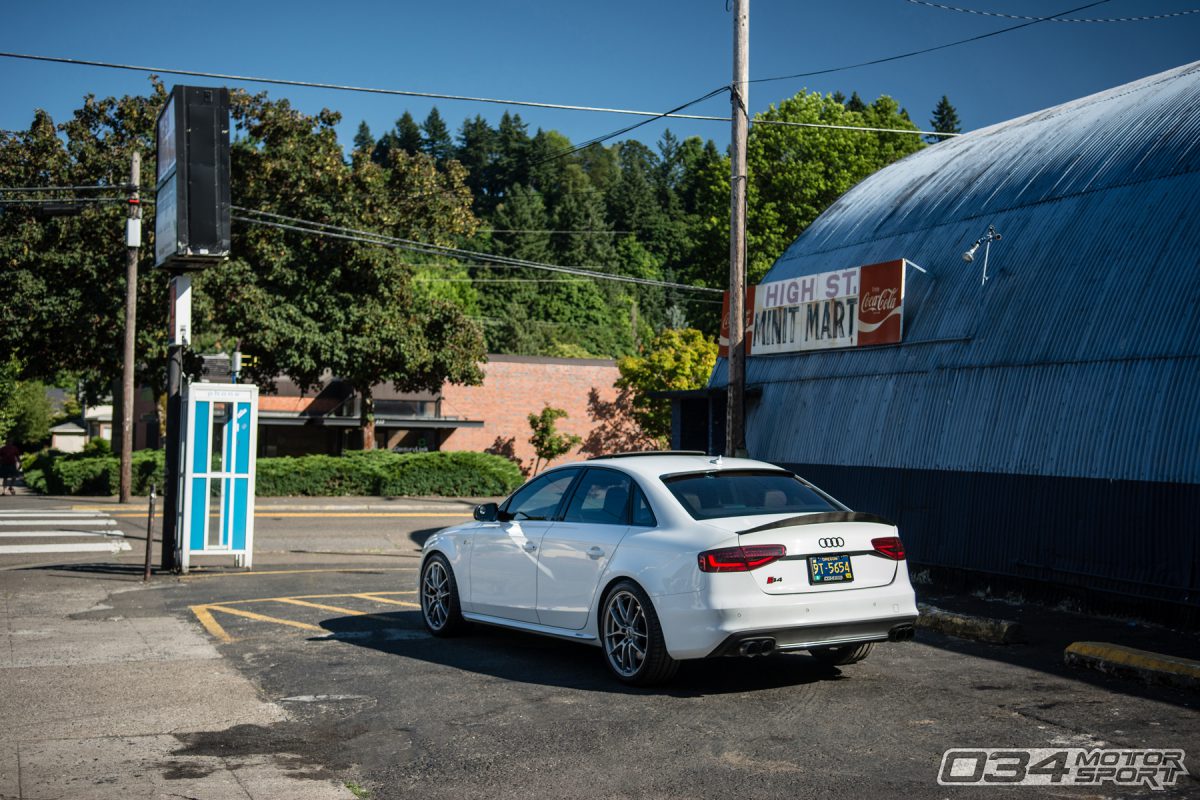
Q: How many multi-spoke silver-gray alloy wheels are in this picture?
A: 2